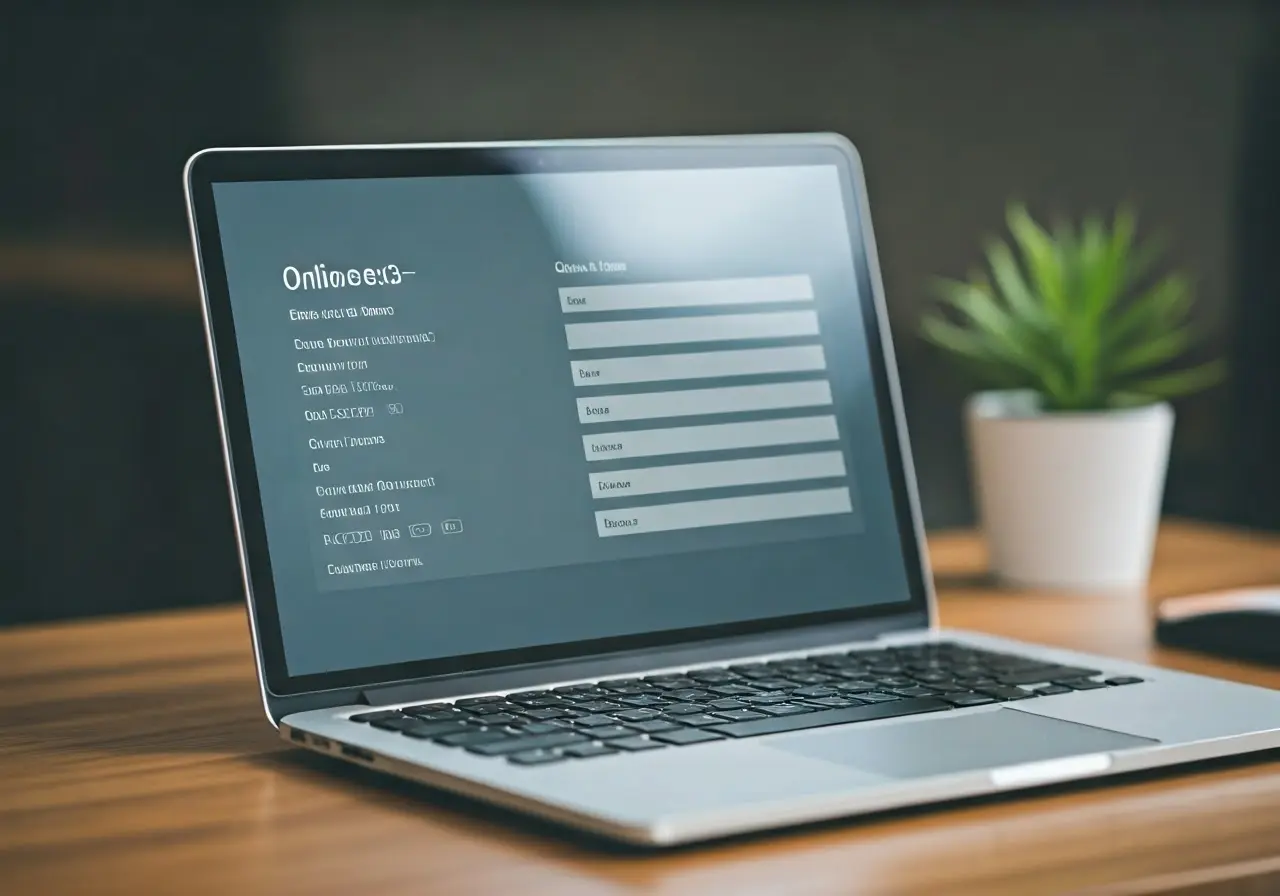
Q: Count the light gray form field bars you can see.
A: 7